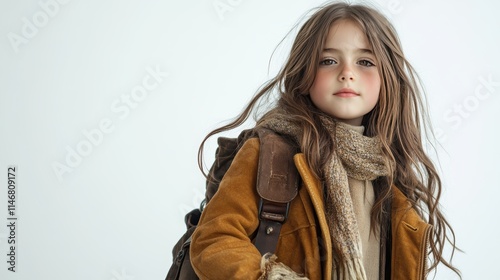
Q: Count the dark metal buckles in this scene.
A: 1